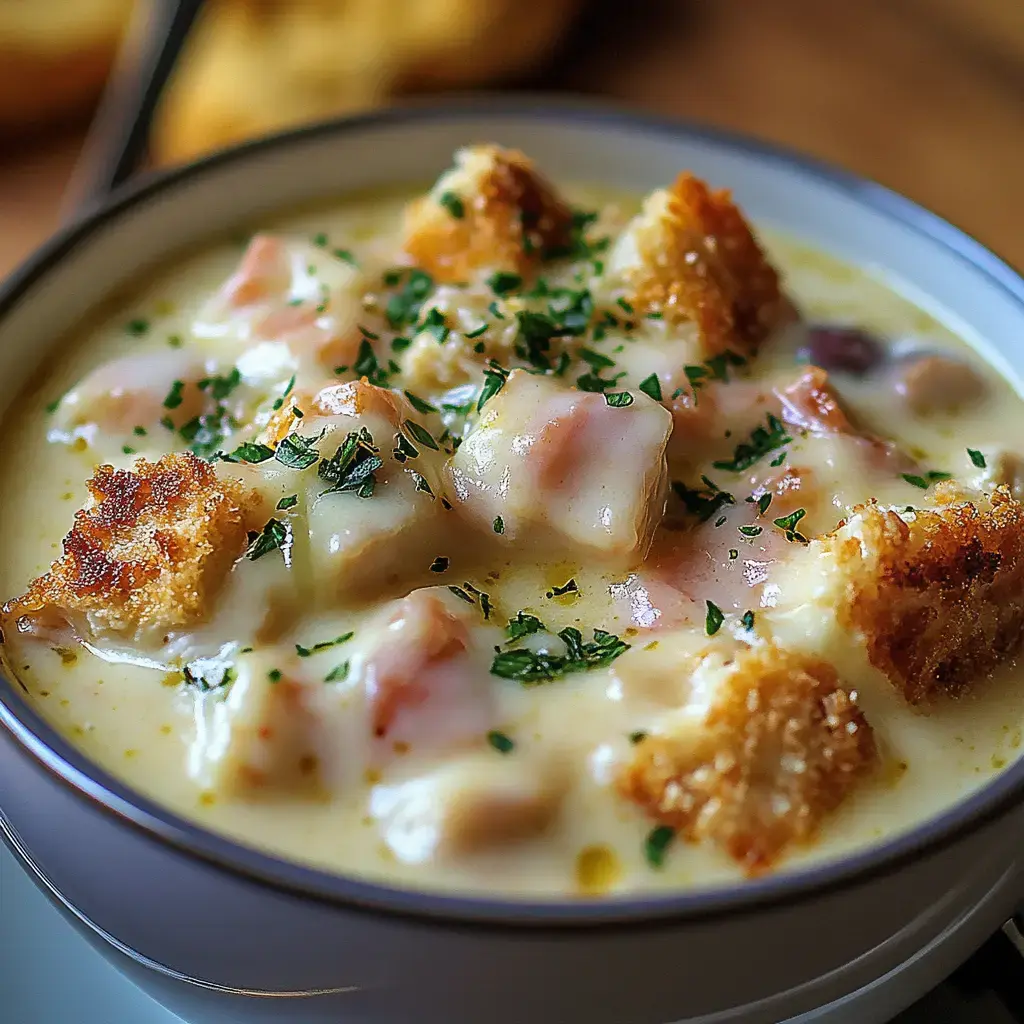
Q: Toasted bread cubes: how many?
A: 5